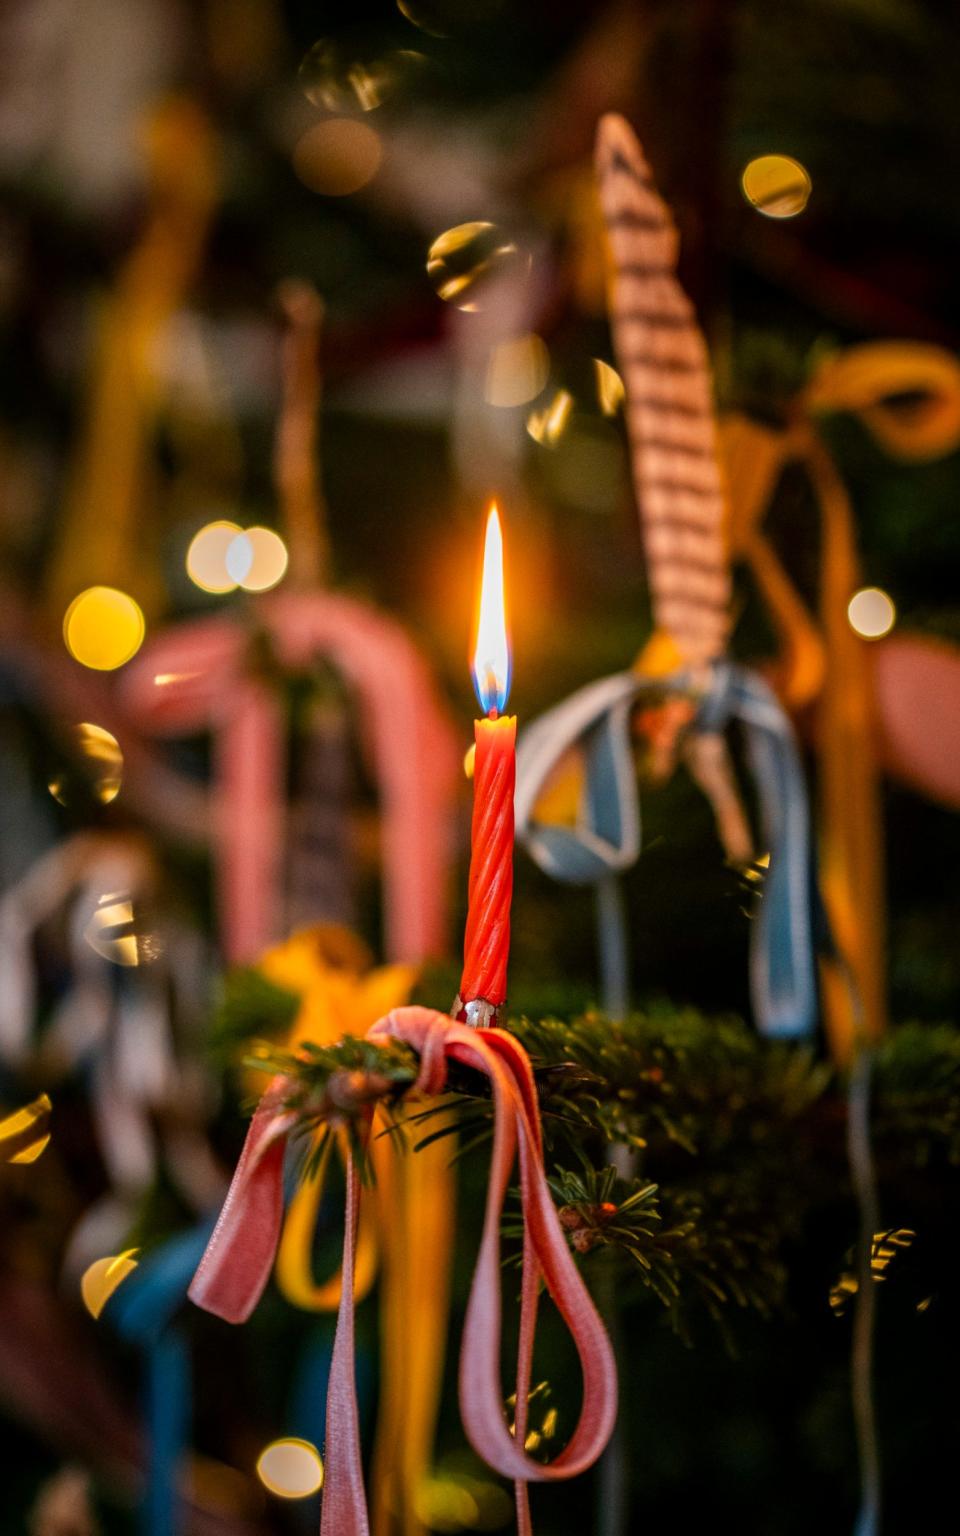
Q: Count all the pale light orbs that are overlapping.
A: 2